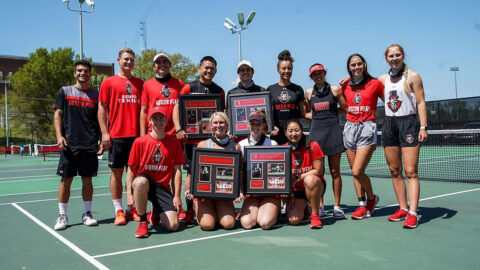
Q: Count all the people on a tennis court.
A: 13